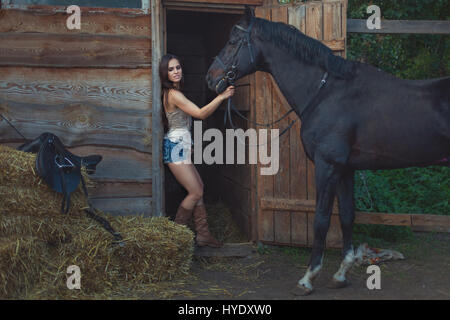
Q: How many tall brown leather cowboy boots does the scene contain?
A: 2